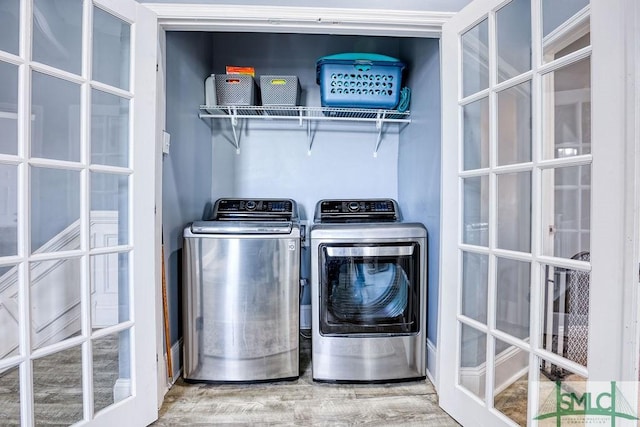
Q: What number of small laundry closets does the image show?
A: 1